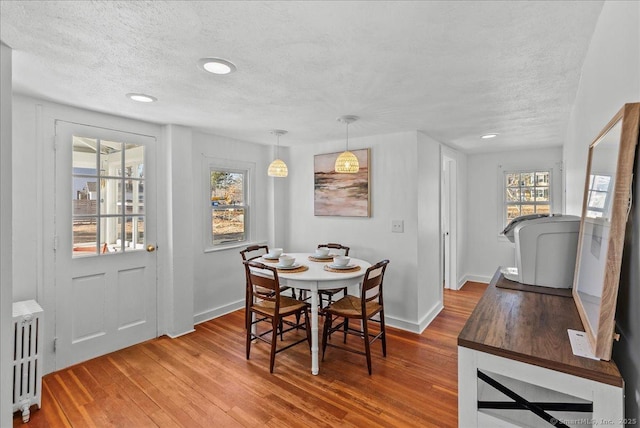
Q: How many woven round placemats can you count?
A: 4